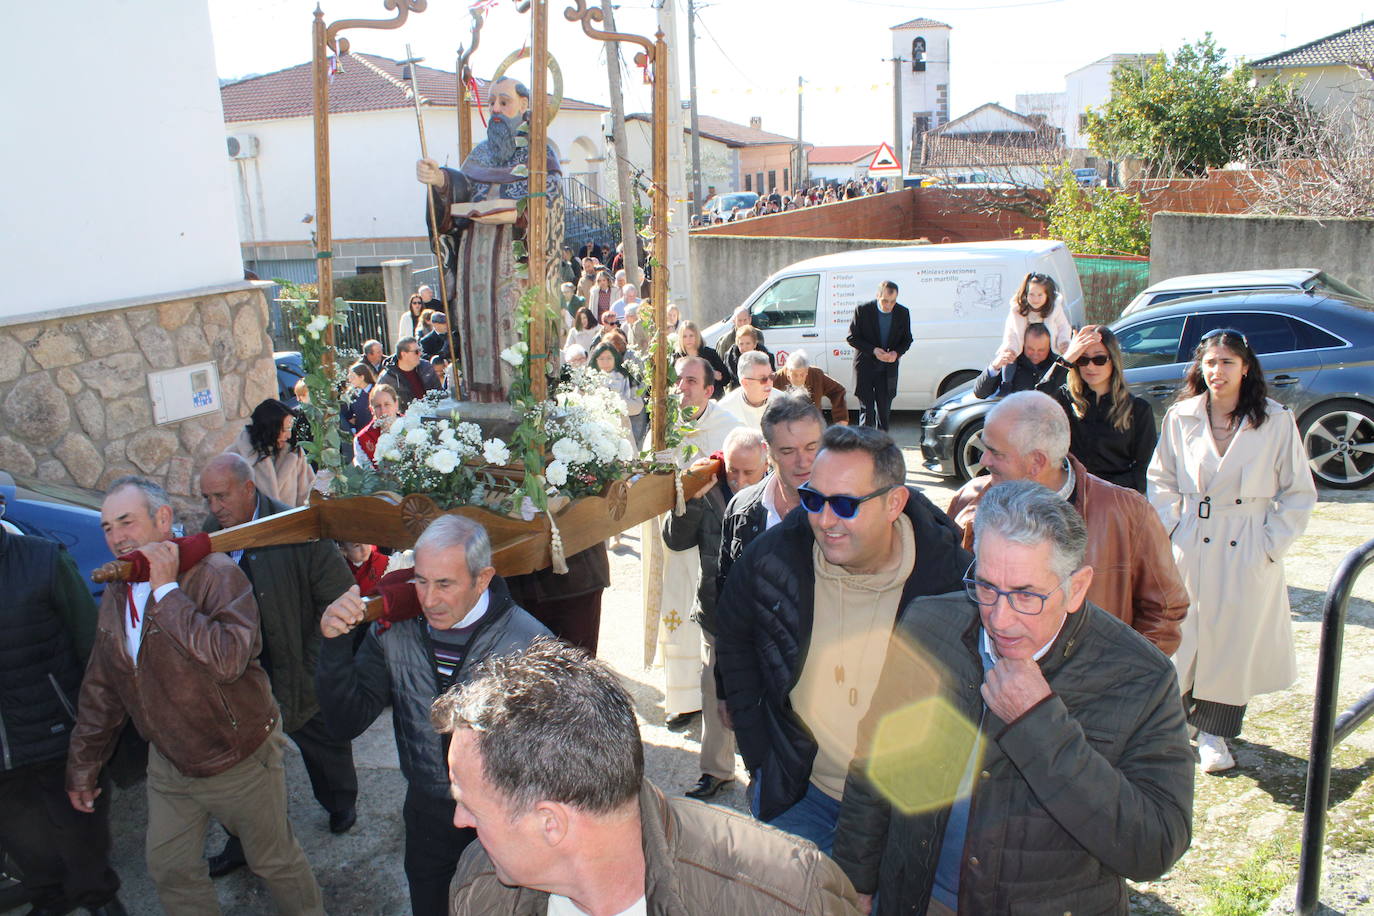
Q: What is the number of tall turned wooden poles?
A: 4